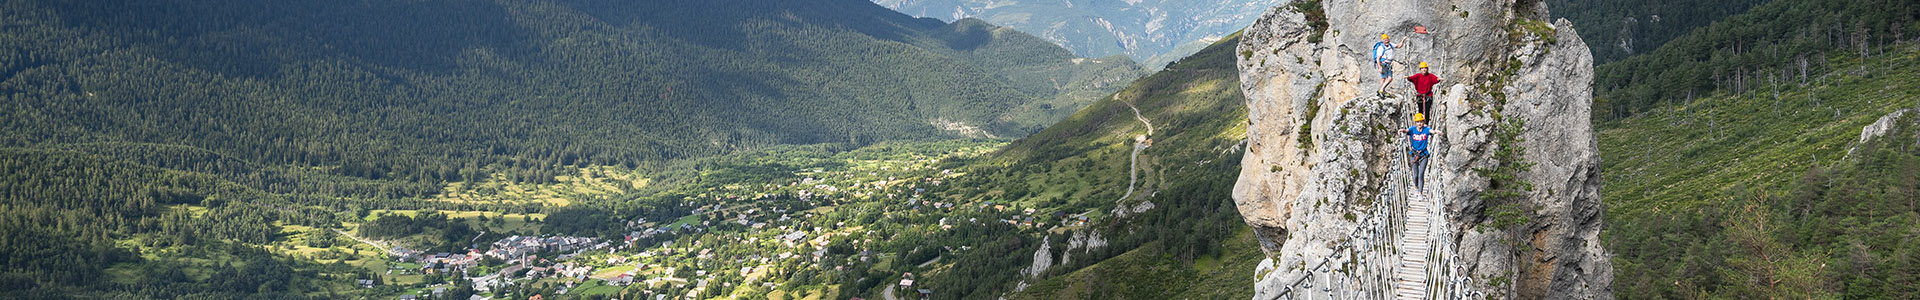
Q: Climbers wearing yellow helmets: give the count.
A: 3